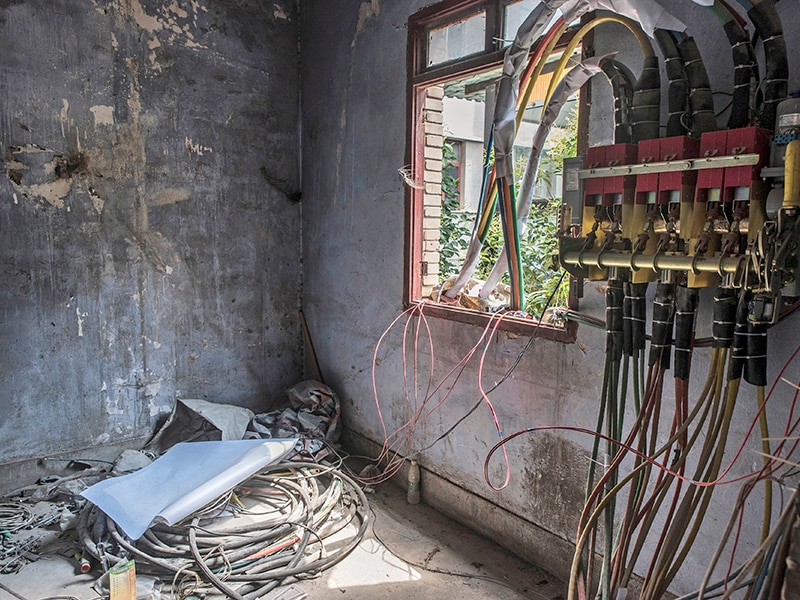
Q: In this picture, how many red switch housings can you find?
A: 6